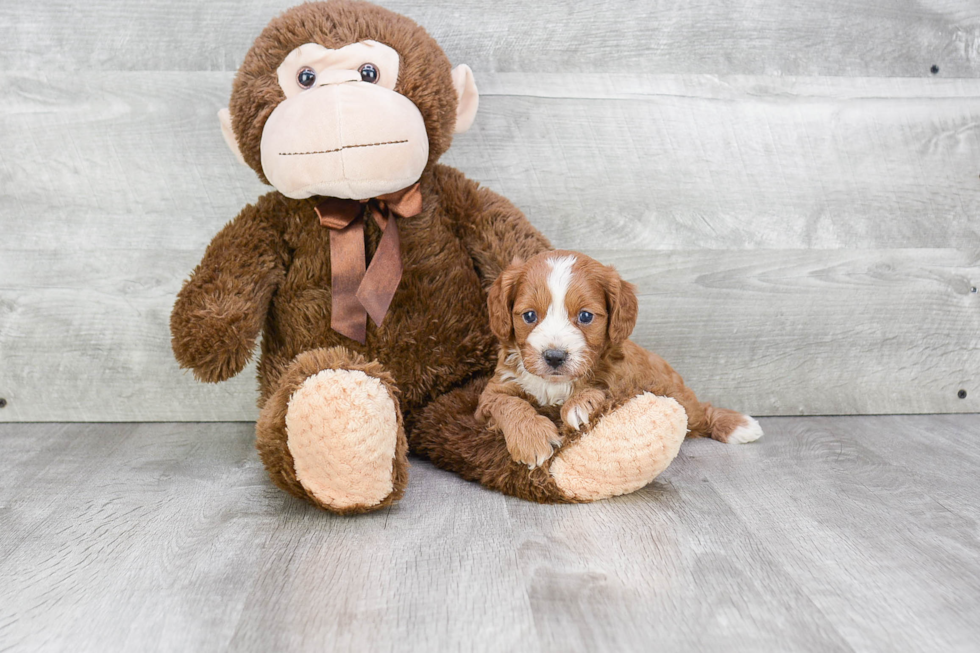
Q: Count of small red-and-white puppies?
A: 1